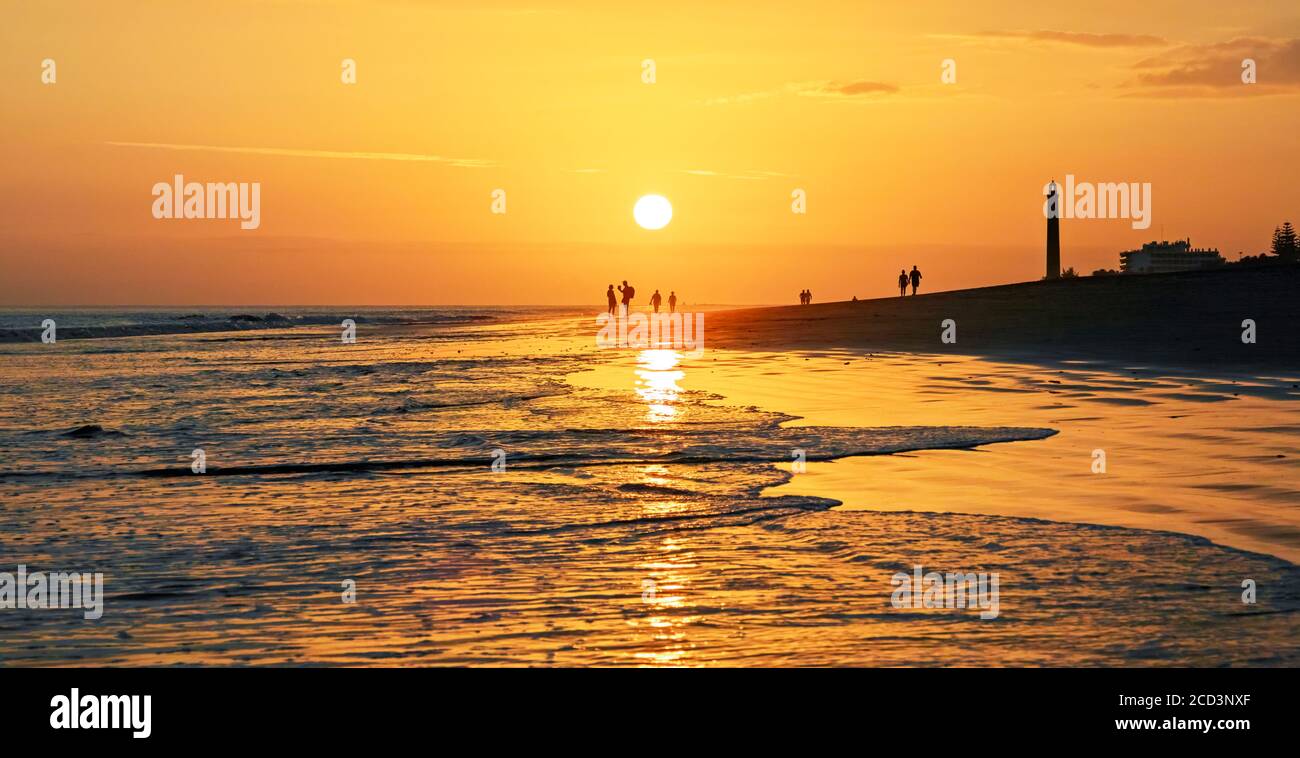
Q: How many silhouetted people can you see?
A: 8